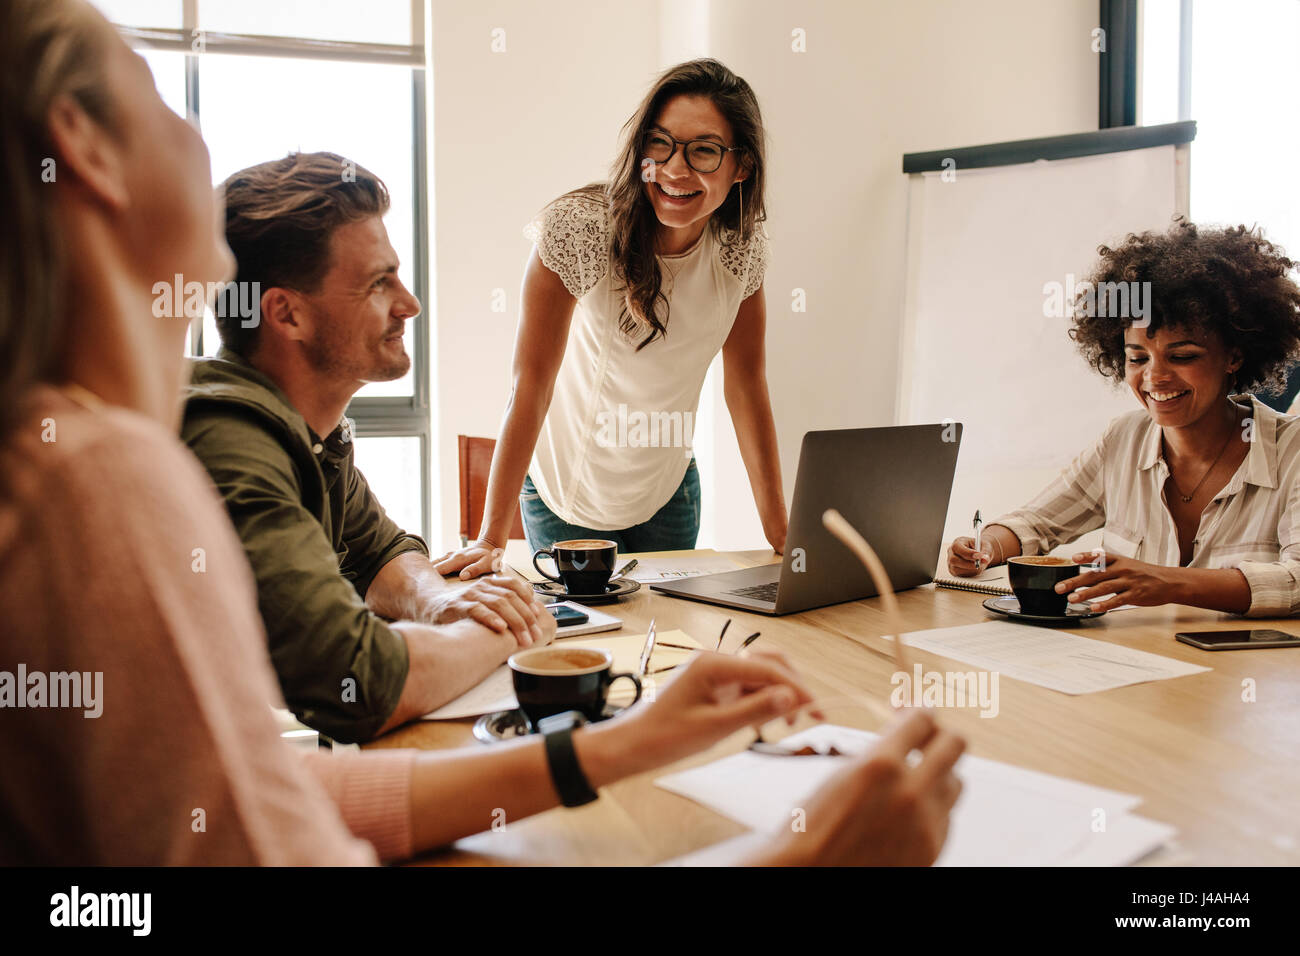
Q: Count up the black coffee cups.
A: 3